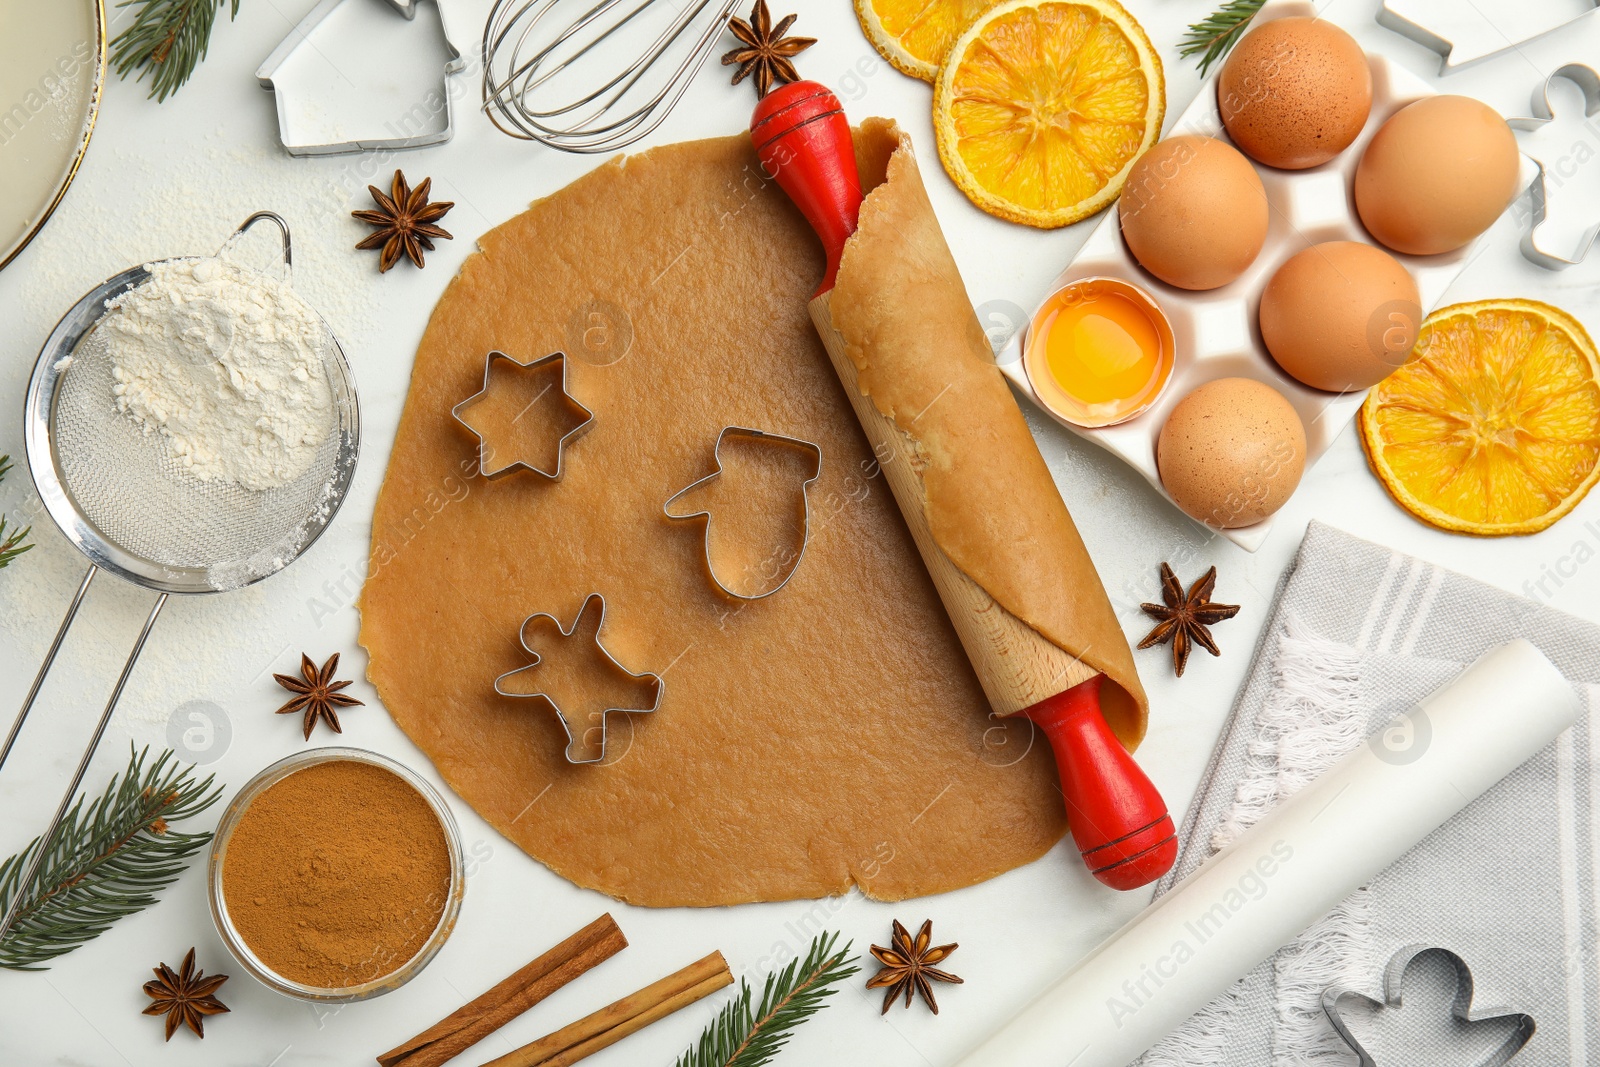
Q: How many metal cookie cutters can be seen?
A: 7